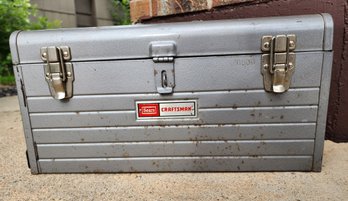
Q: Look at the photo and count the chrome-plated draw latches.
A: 2